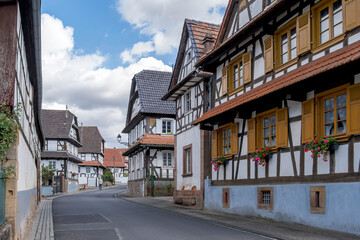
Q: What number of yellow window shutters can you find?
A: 11